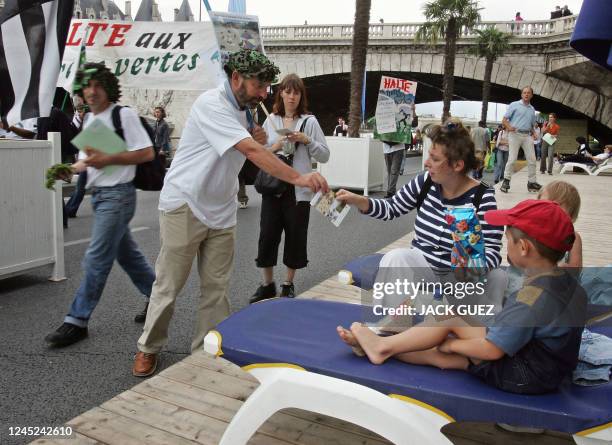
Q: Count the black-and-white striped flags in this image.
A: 1